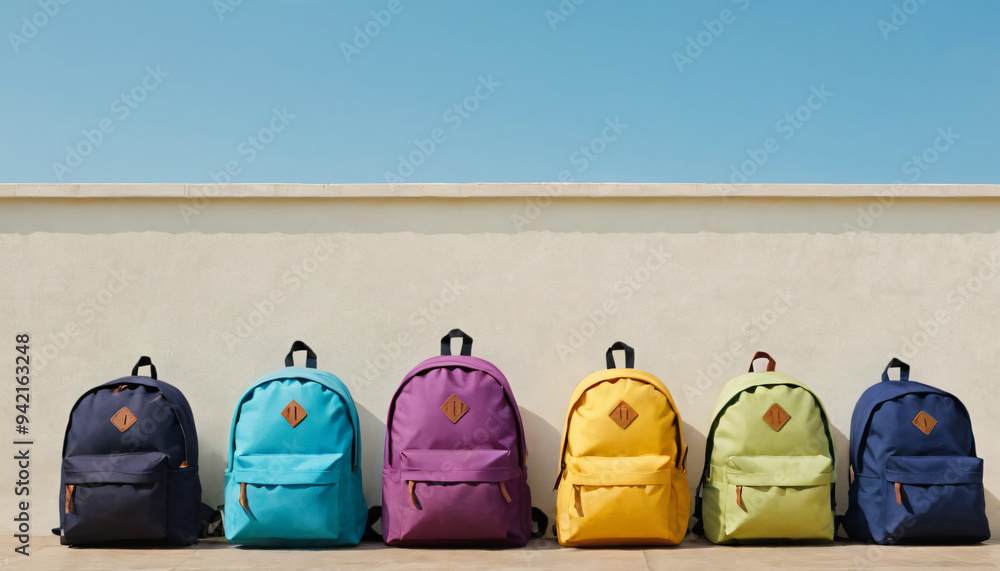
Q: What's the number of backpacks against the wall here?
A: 6